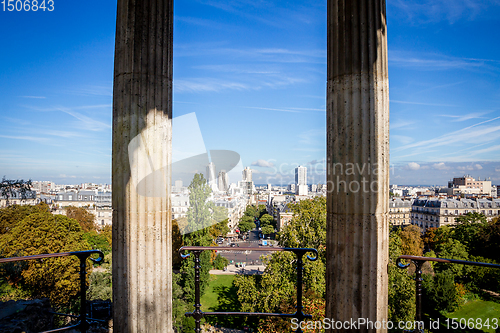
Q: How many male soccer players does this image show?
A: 0